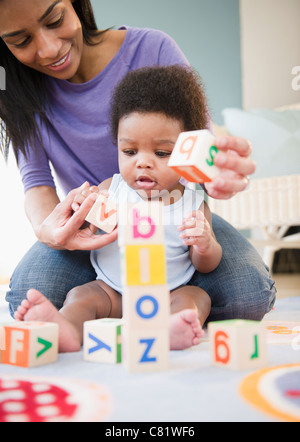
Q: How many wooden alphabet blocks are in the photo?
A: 9